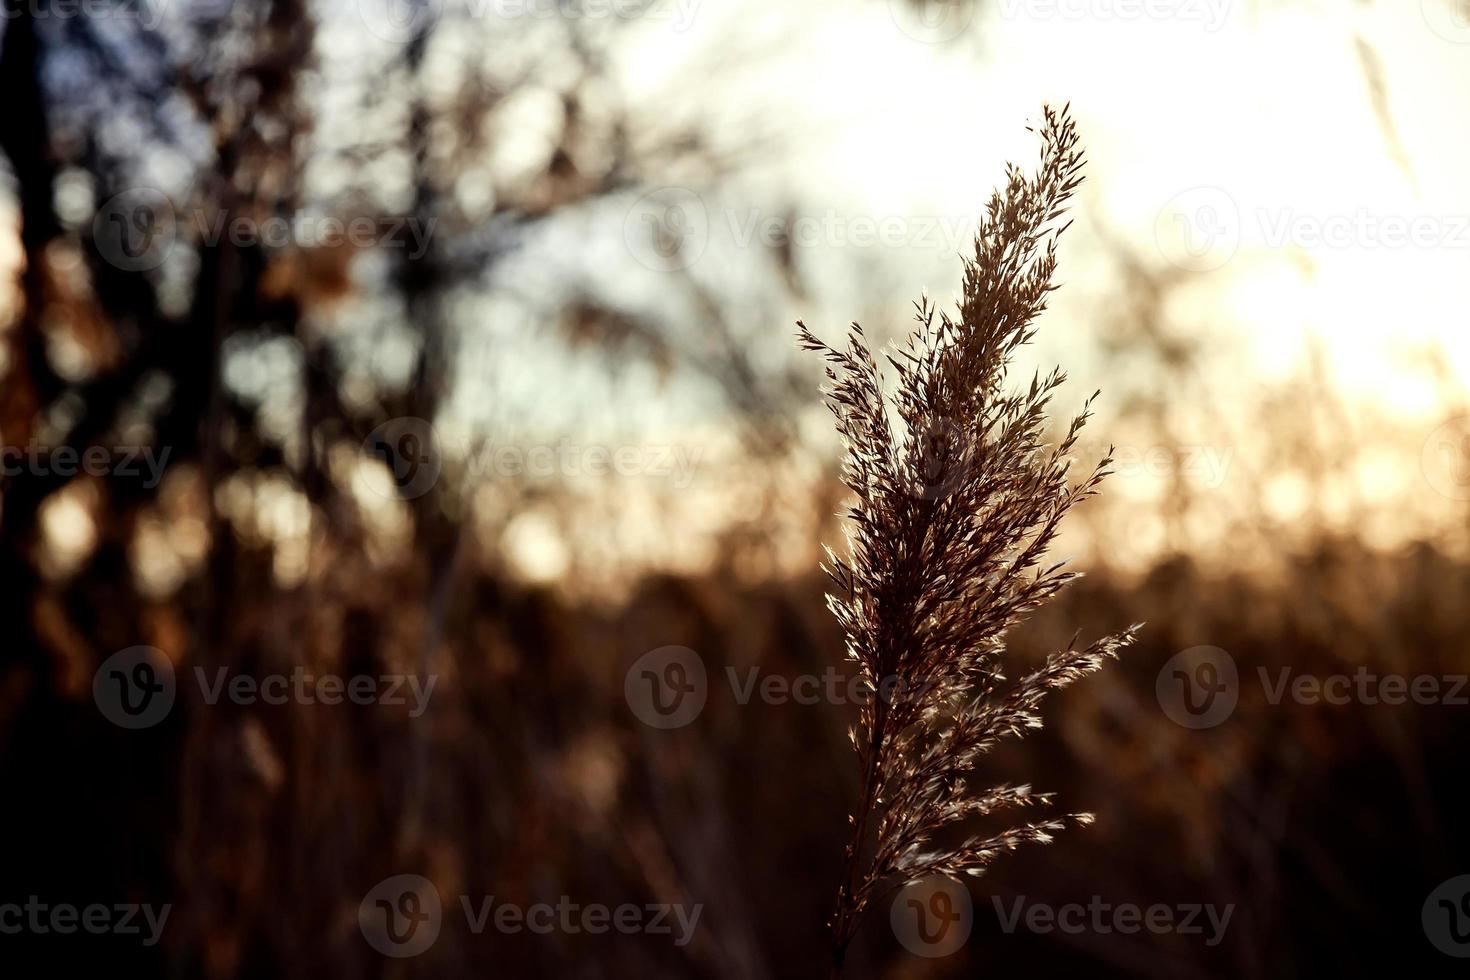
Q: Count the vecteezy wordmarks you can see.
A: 15